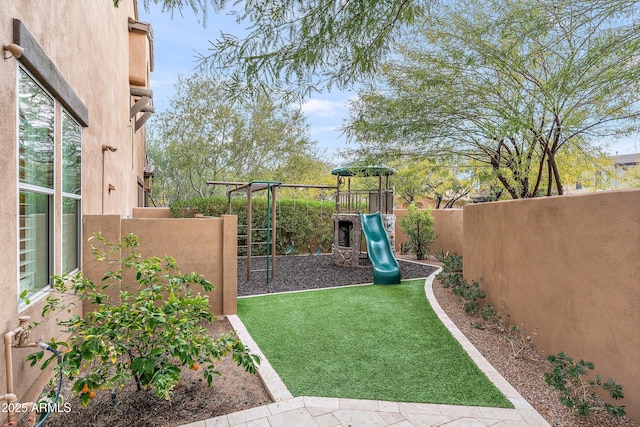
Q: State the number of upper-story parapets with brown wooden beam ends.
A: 1